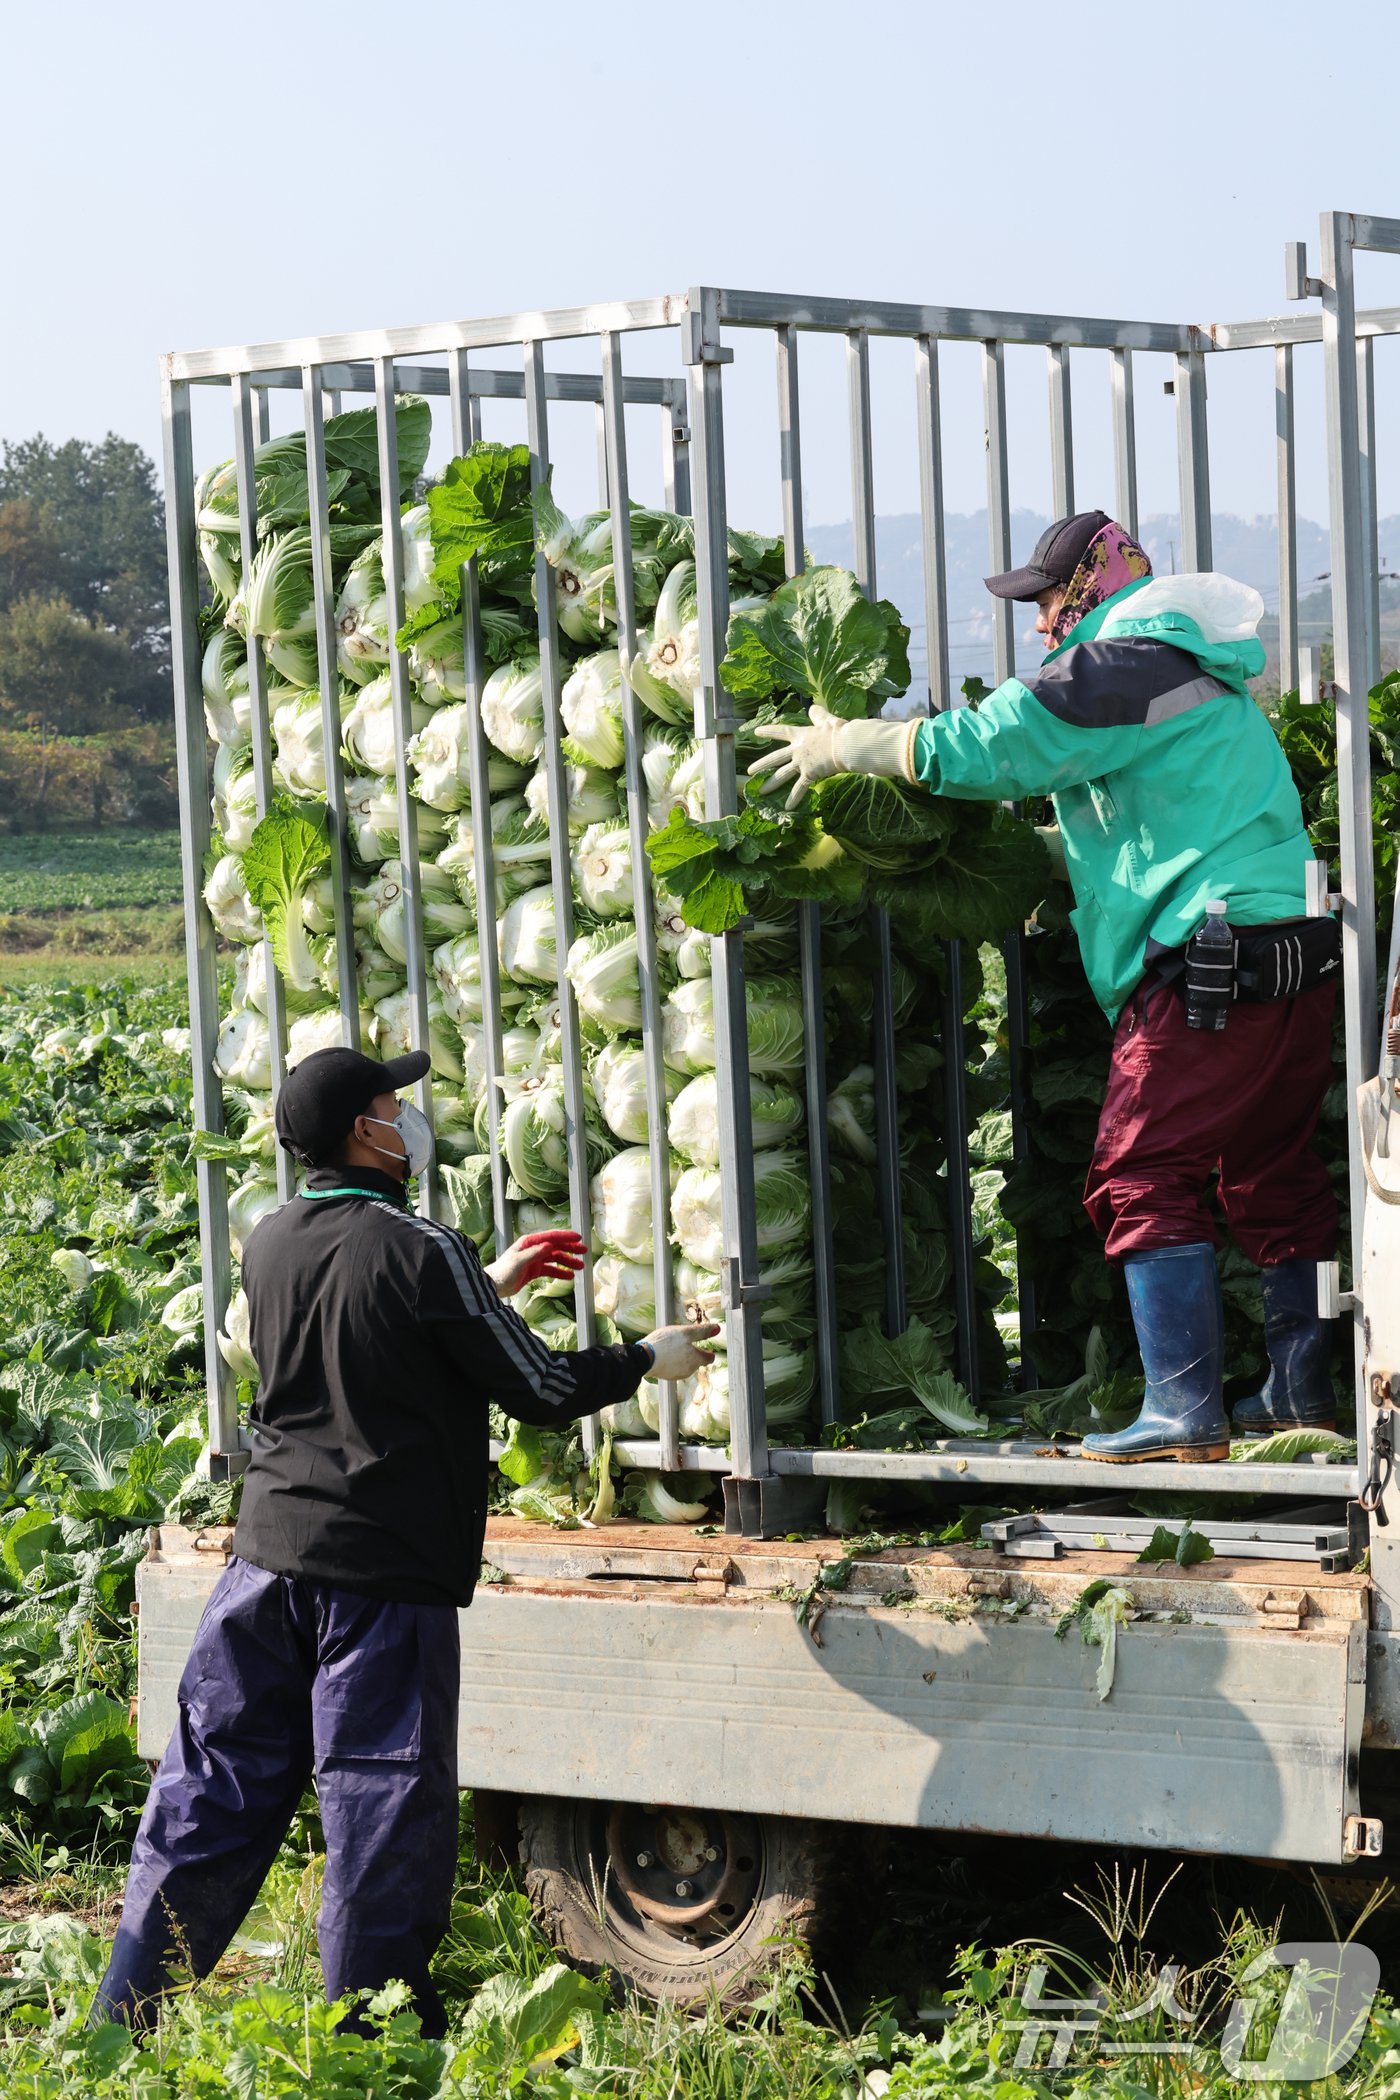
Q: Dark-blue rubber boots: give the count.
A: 2